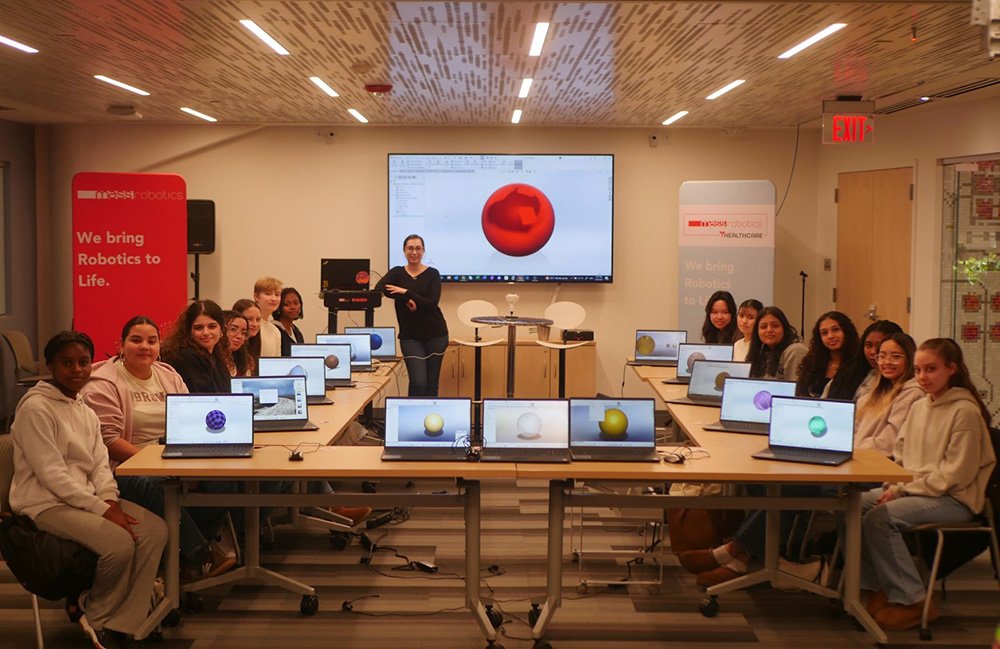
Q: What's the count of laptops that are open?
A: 15